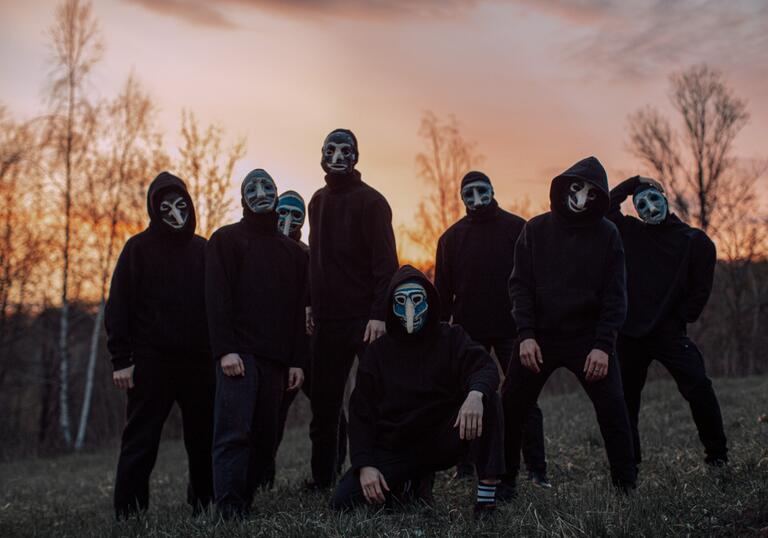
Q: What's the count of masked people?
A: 8